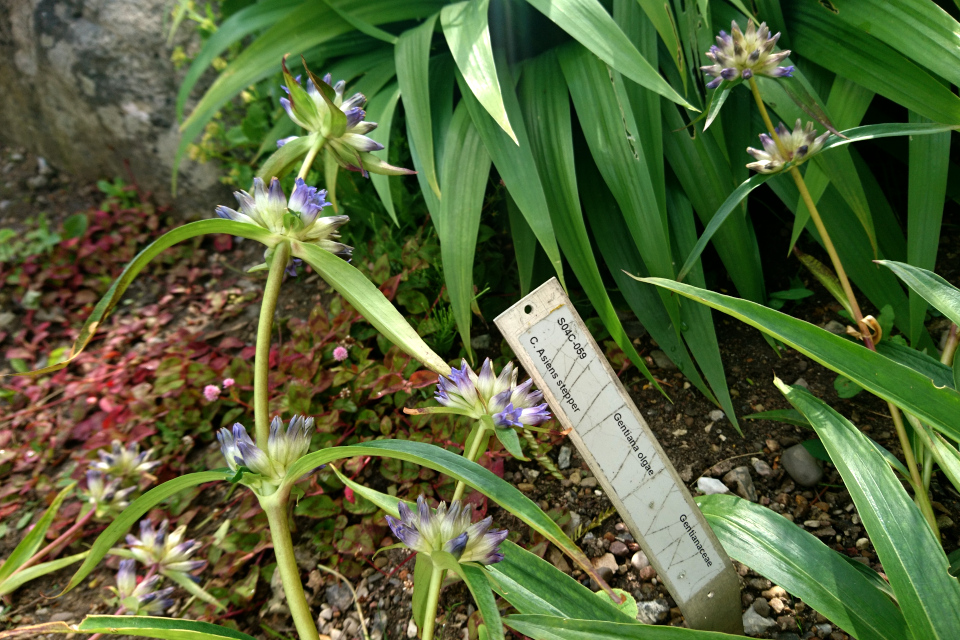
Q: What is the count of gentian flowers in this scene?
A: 11